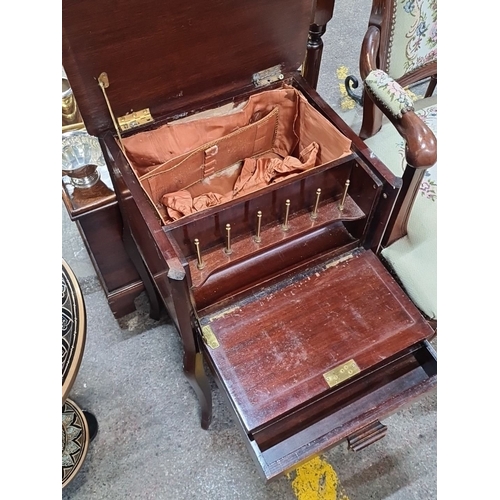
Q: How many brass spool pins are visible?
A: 6